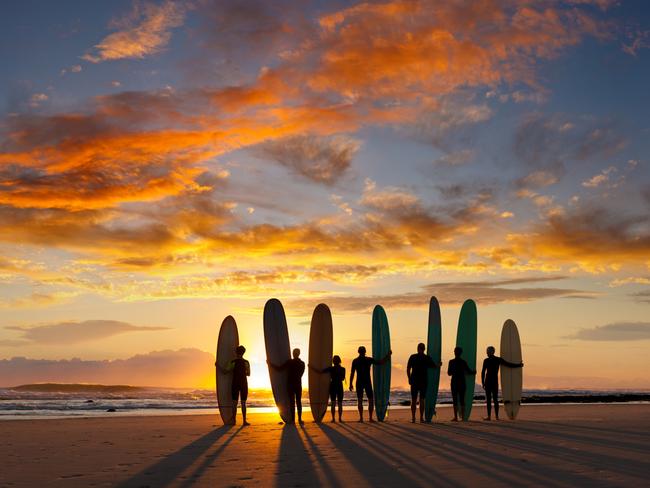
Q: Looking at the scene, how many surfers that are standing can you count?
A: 7